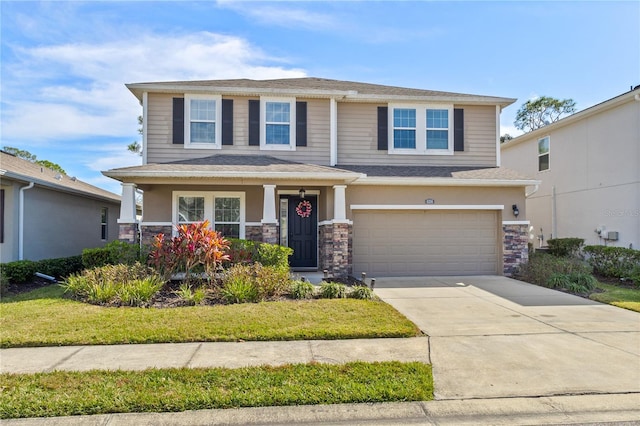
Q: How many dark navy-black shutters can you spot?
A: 6